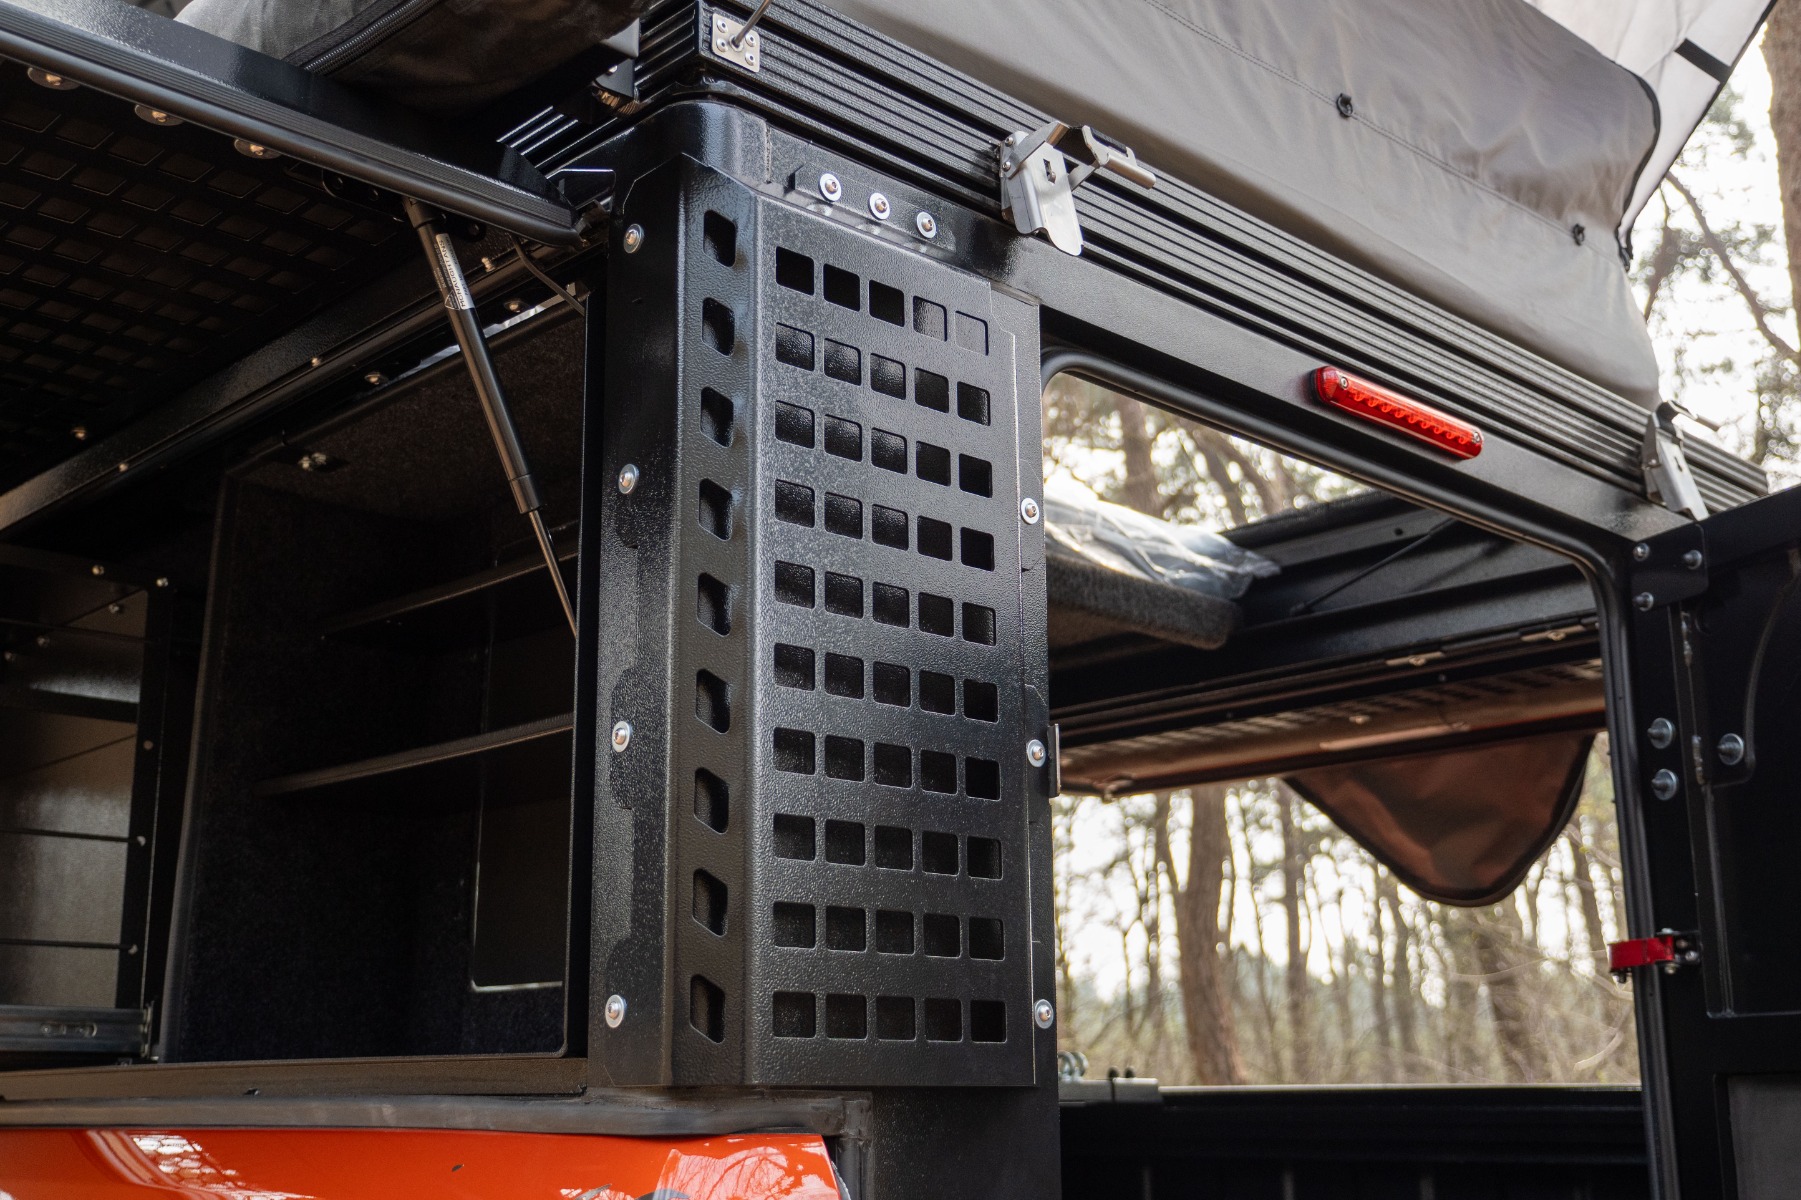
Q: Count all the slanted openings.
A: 9